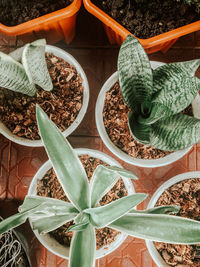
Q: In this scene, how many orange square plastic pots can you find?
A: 2